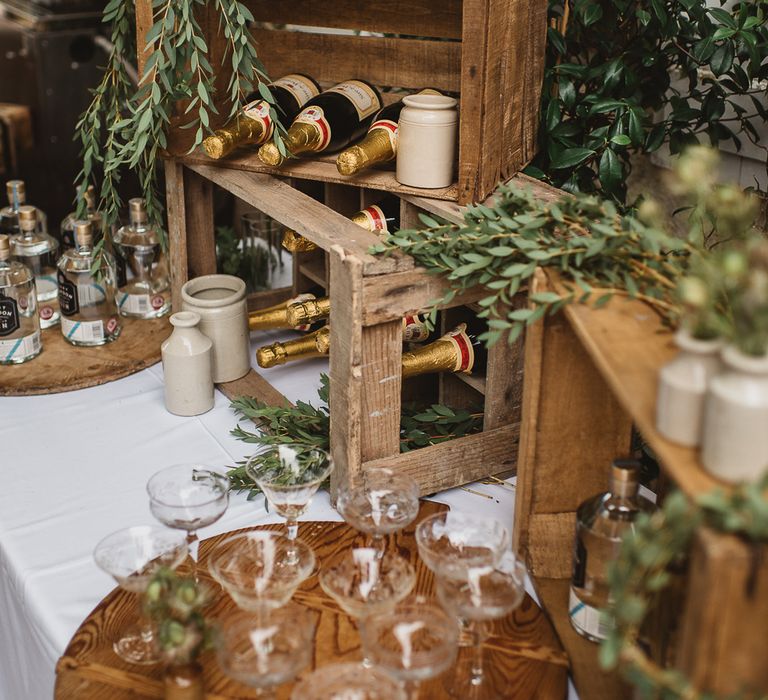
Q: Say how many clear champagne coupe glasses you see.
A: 11